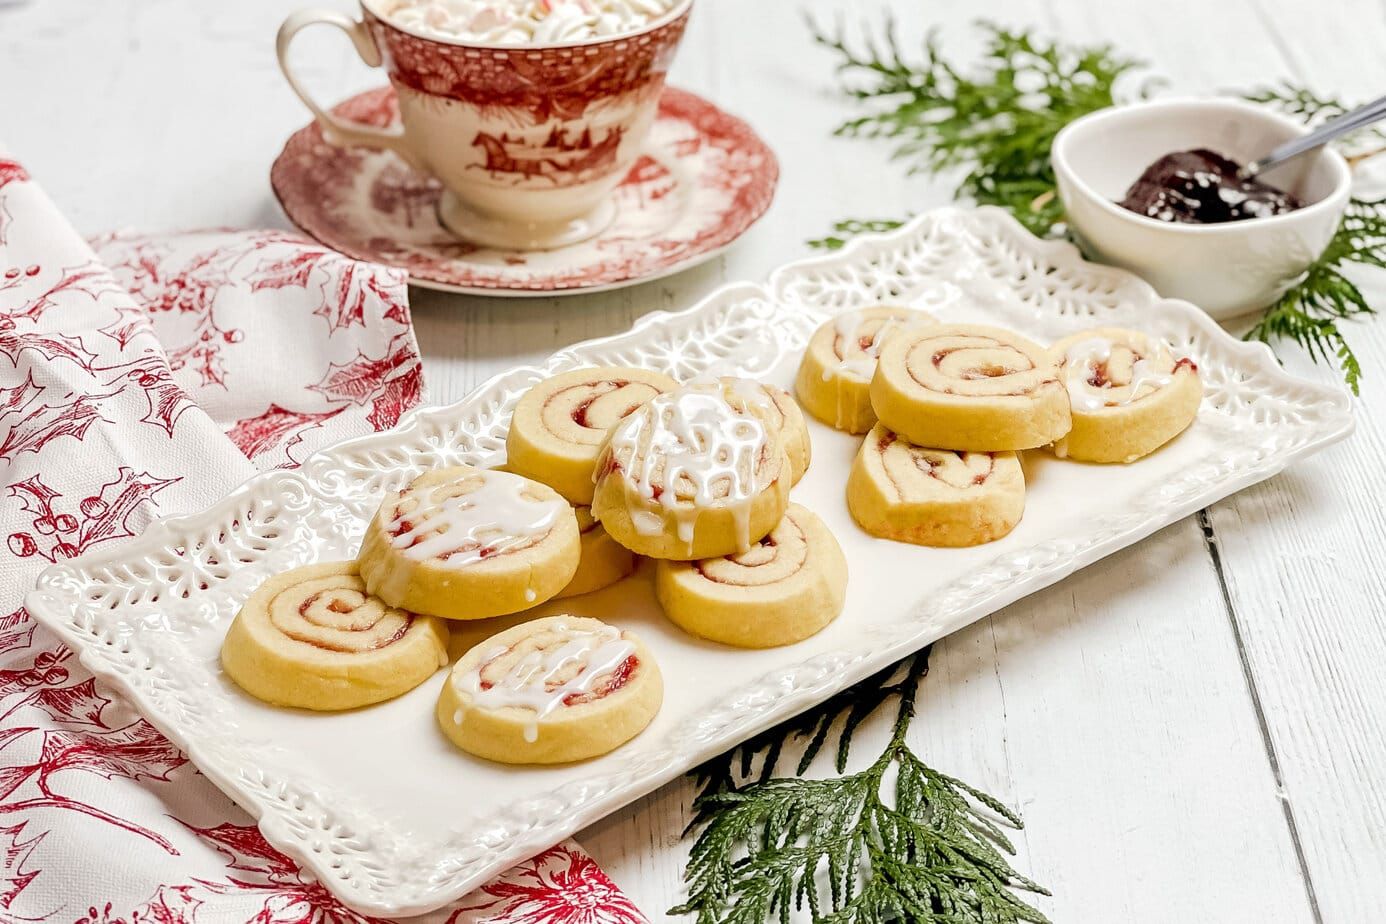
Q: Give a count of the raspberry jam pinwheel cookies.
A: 12